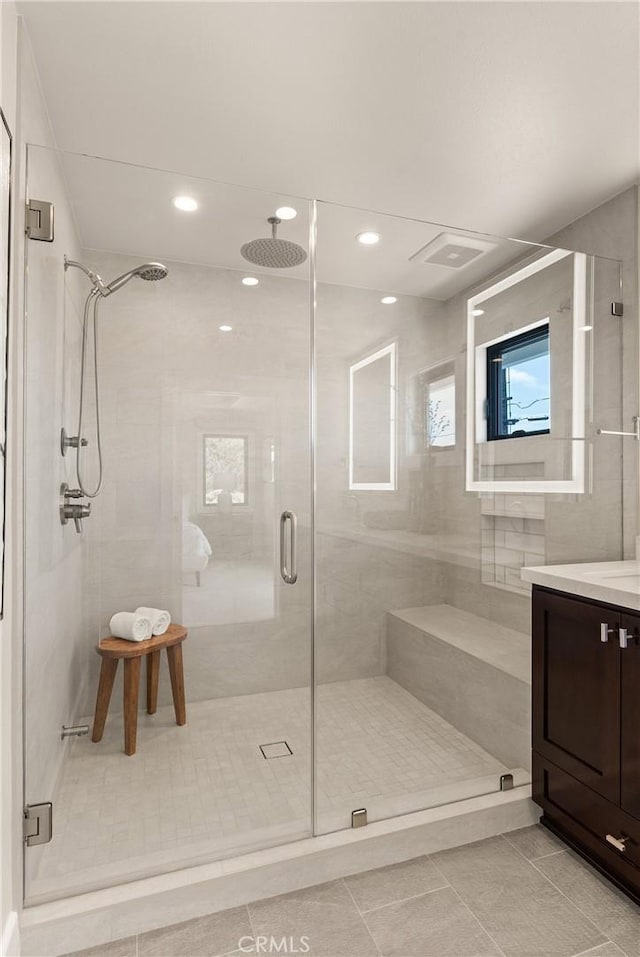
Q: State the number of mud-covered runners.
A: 0